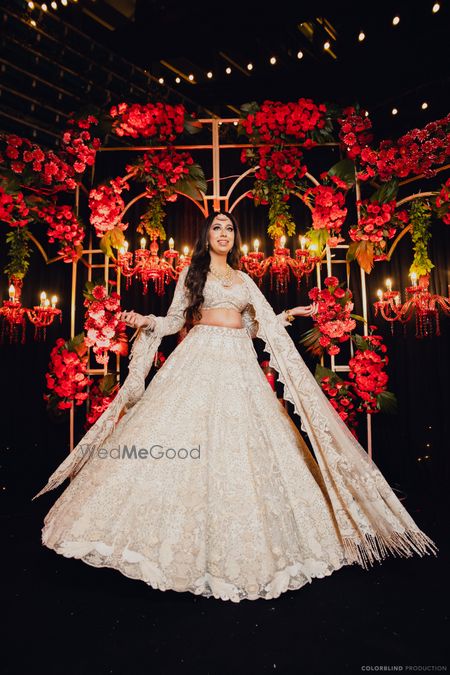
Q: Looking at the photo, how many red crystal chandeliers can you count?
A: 4